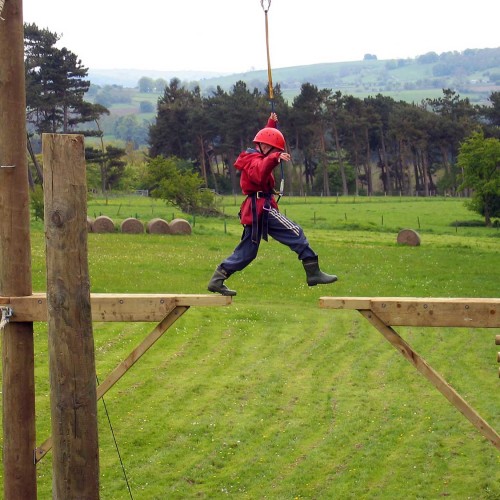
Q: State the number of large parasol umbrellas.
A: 0